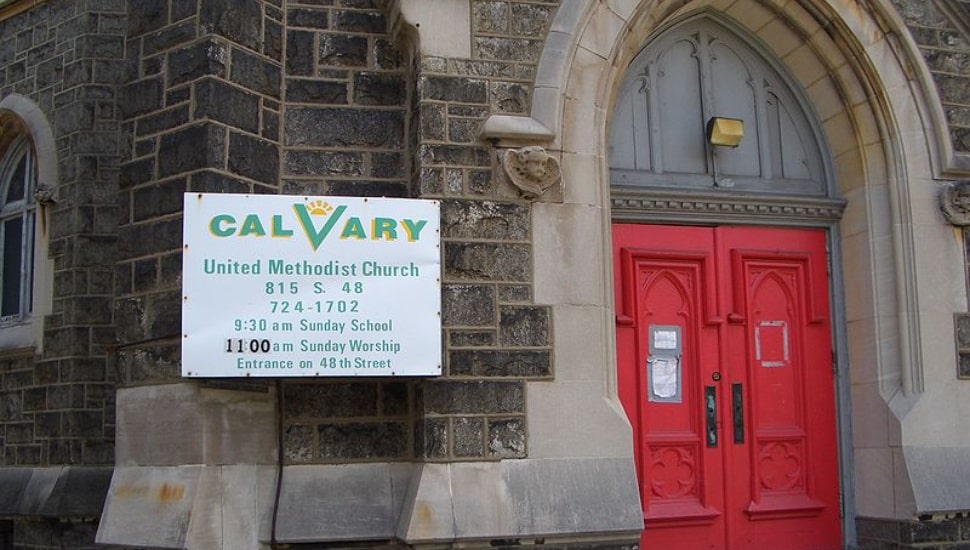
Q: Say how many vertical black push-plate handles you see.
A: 2